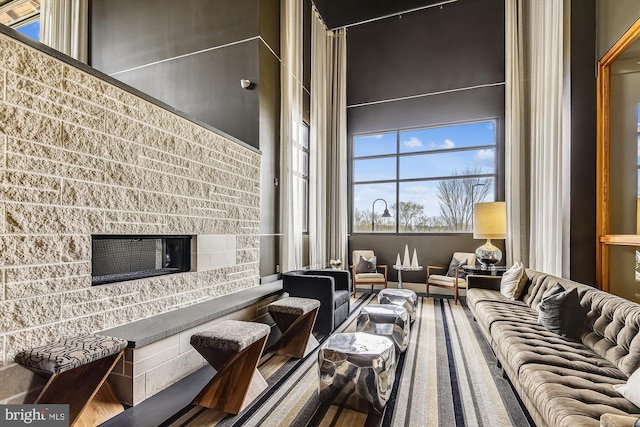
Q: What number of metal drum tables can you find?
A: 3